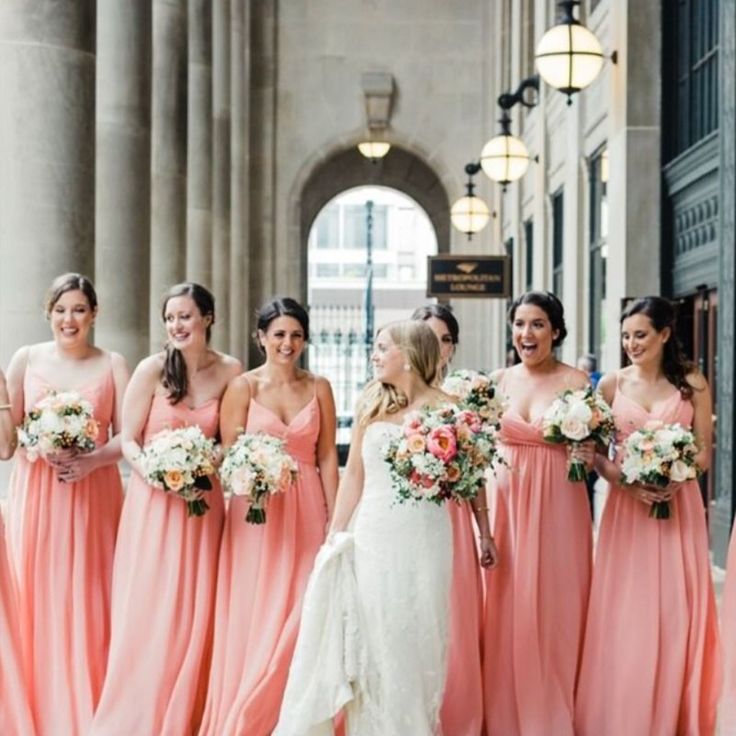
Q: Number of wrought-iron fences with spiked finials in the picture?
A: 1